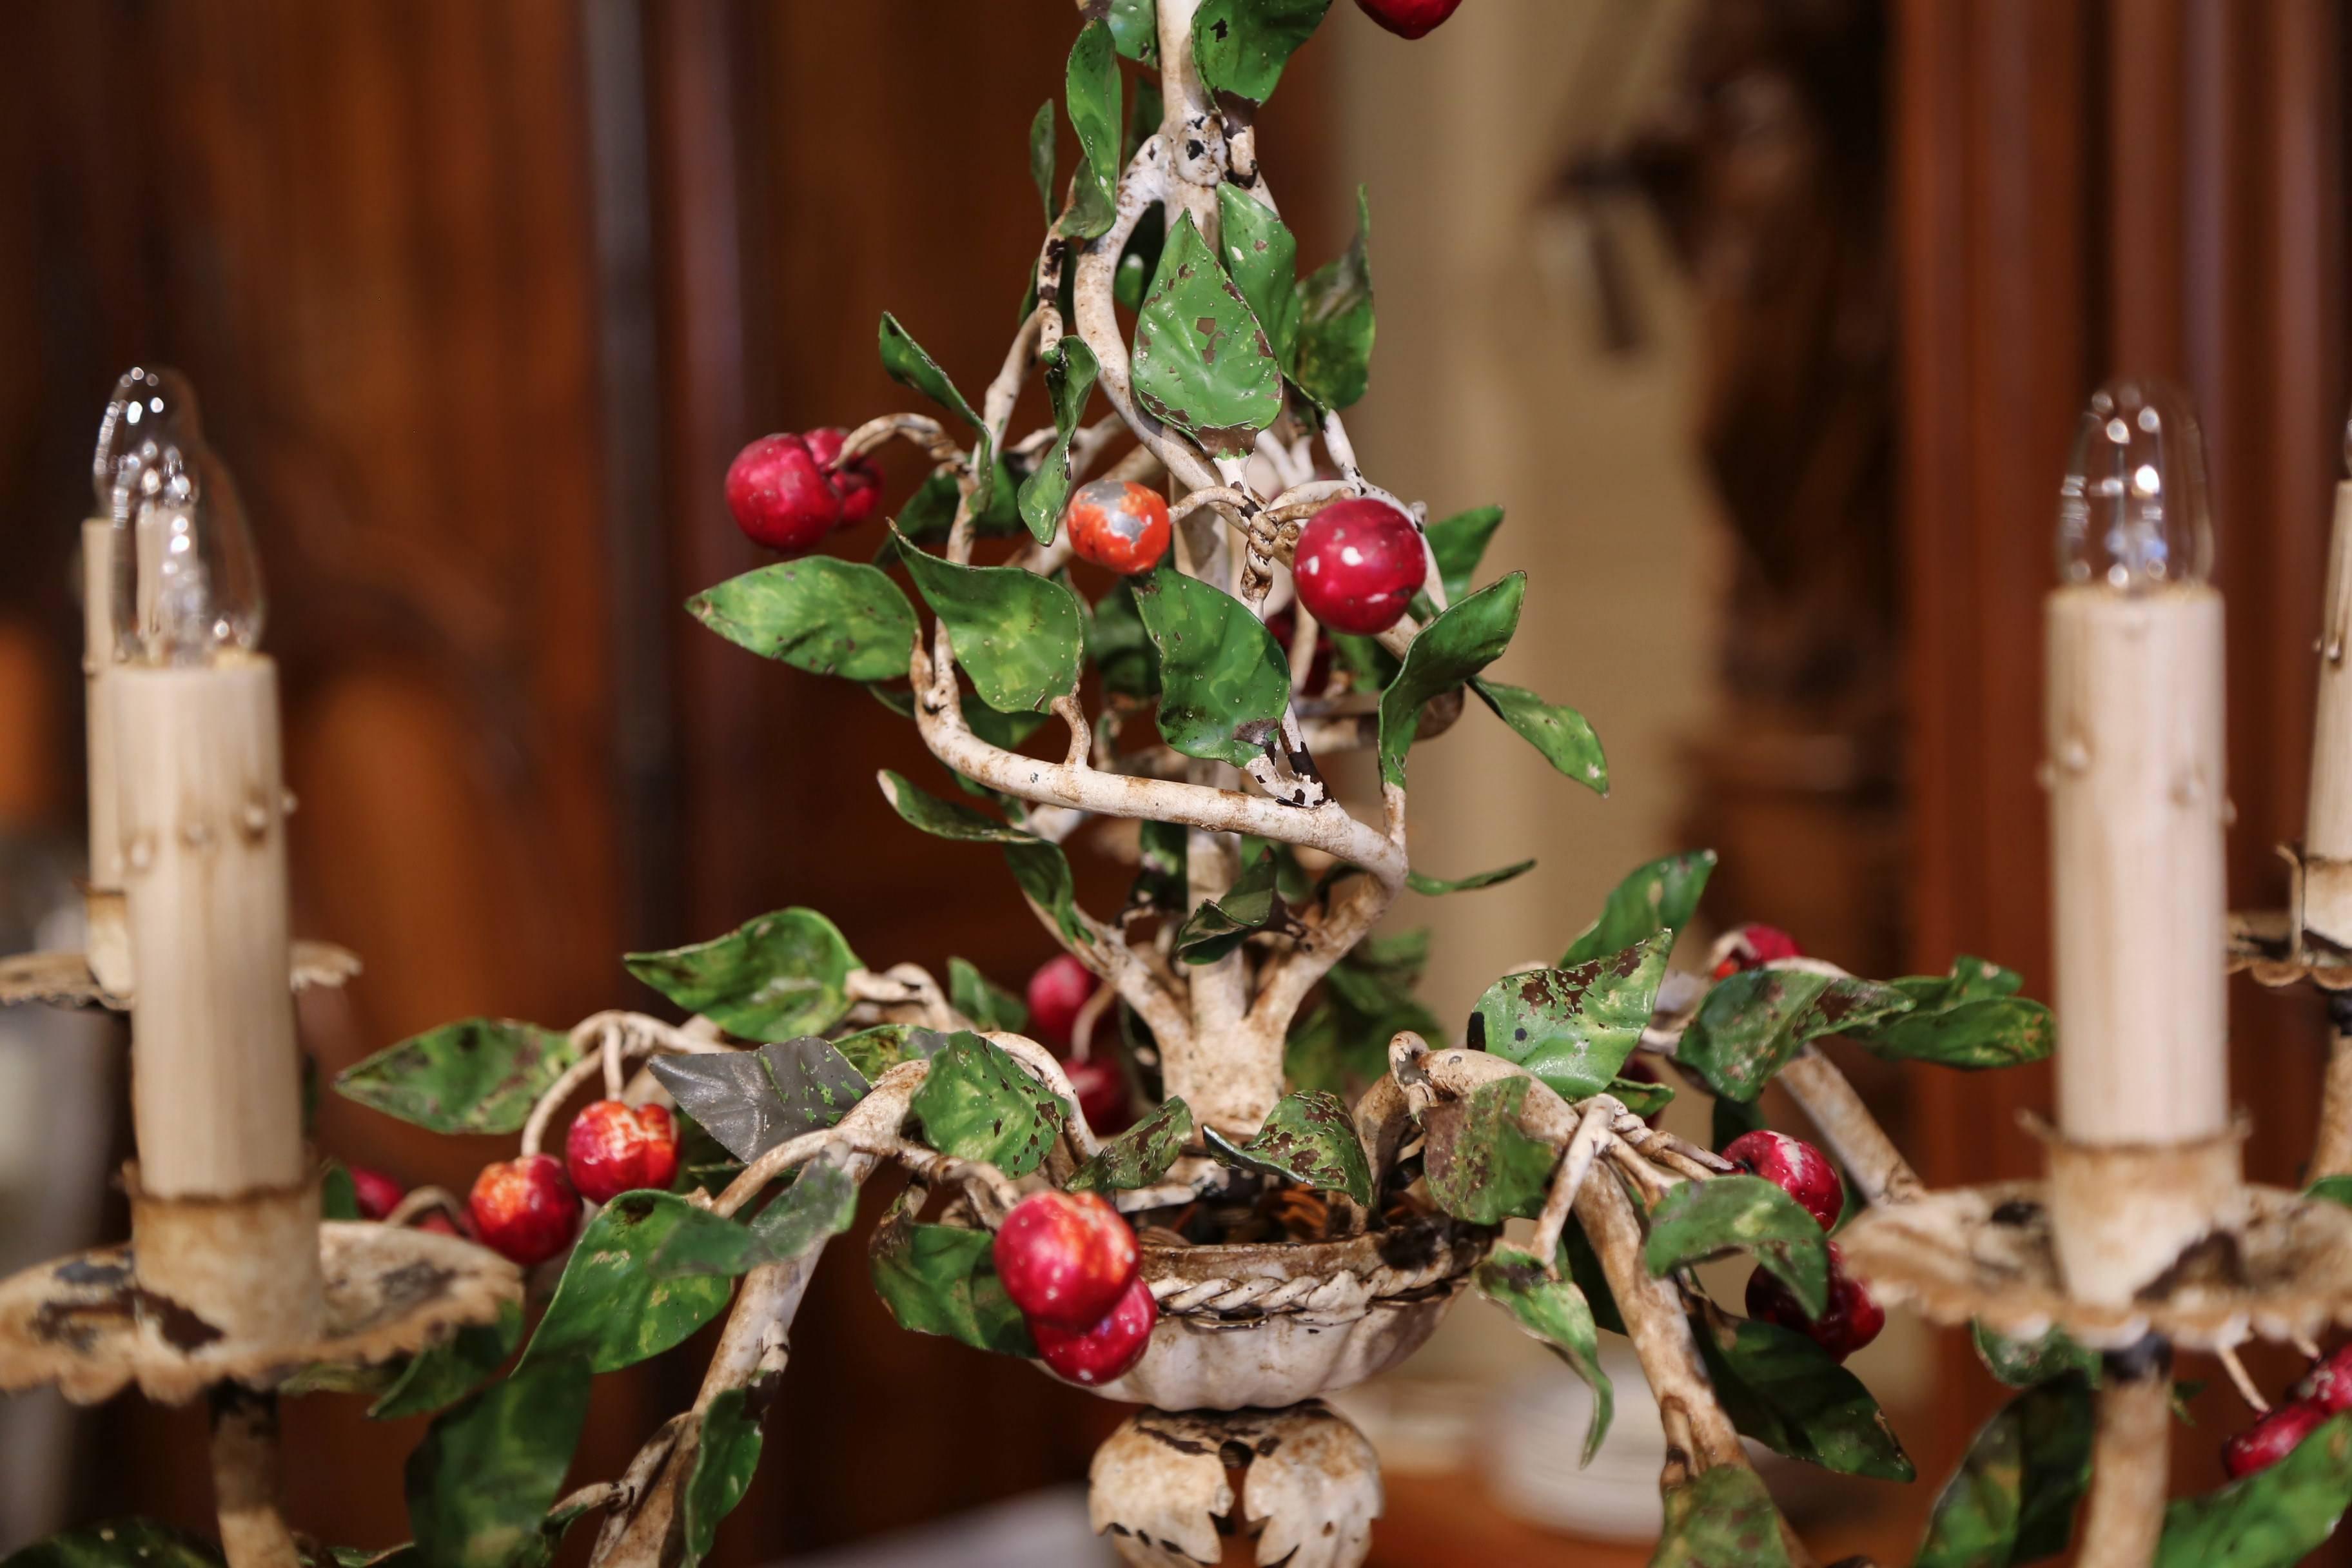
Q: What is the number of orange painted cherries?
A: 1